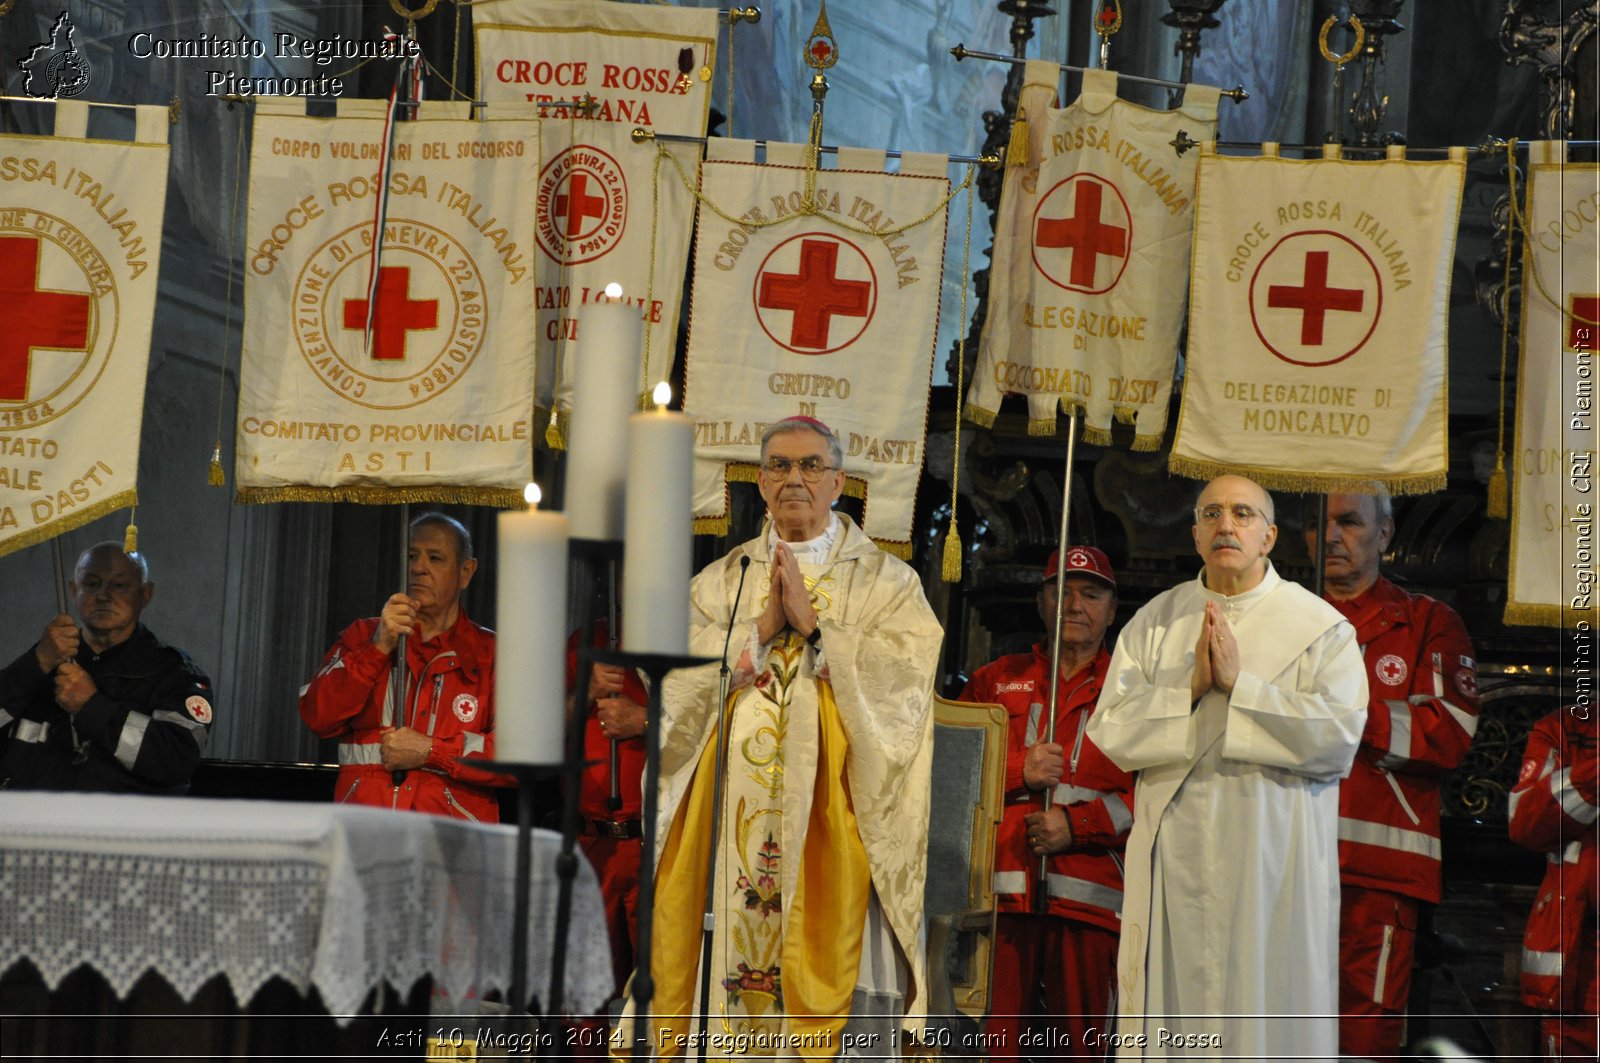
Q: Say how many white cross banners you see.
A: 7